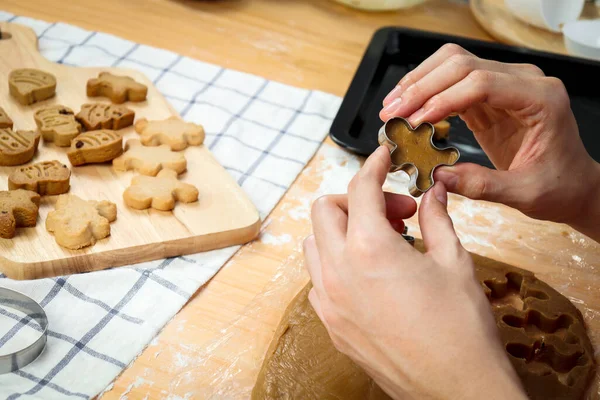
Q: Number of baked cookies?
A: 13